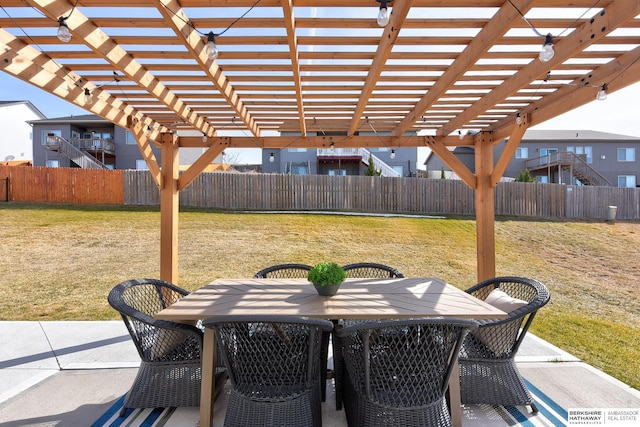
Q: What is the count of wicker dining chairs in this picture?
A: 6